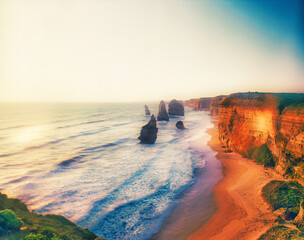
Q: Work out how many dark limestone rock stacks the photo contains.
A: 5